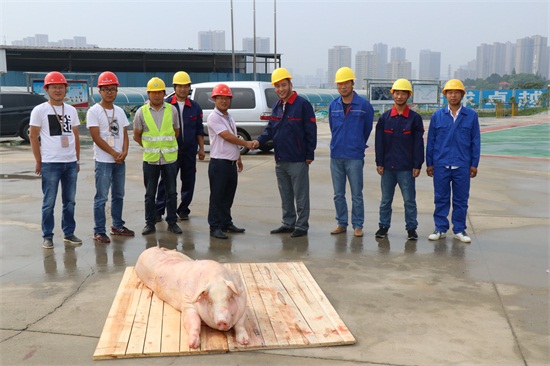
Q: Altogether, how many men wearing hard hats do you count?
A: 9